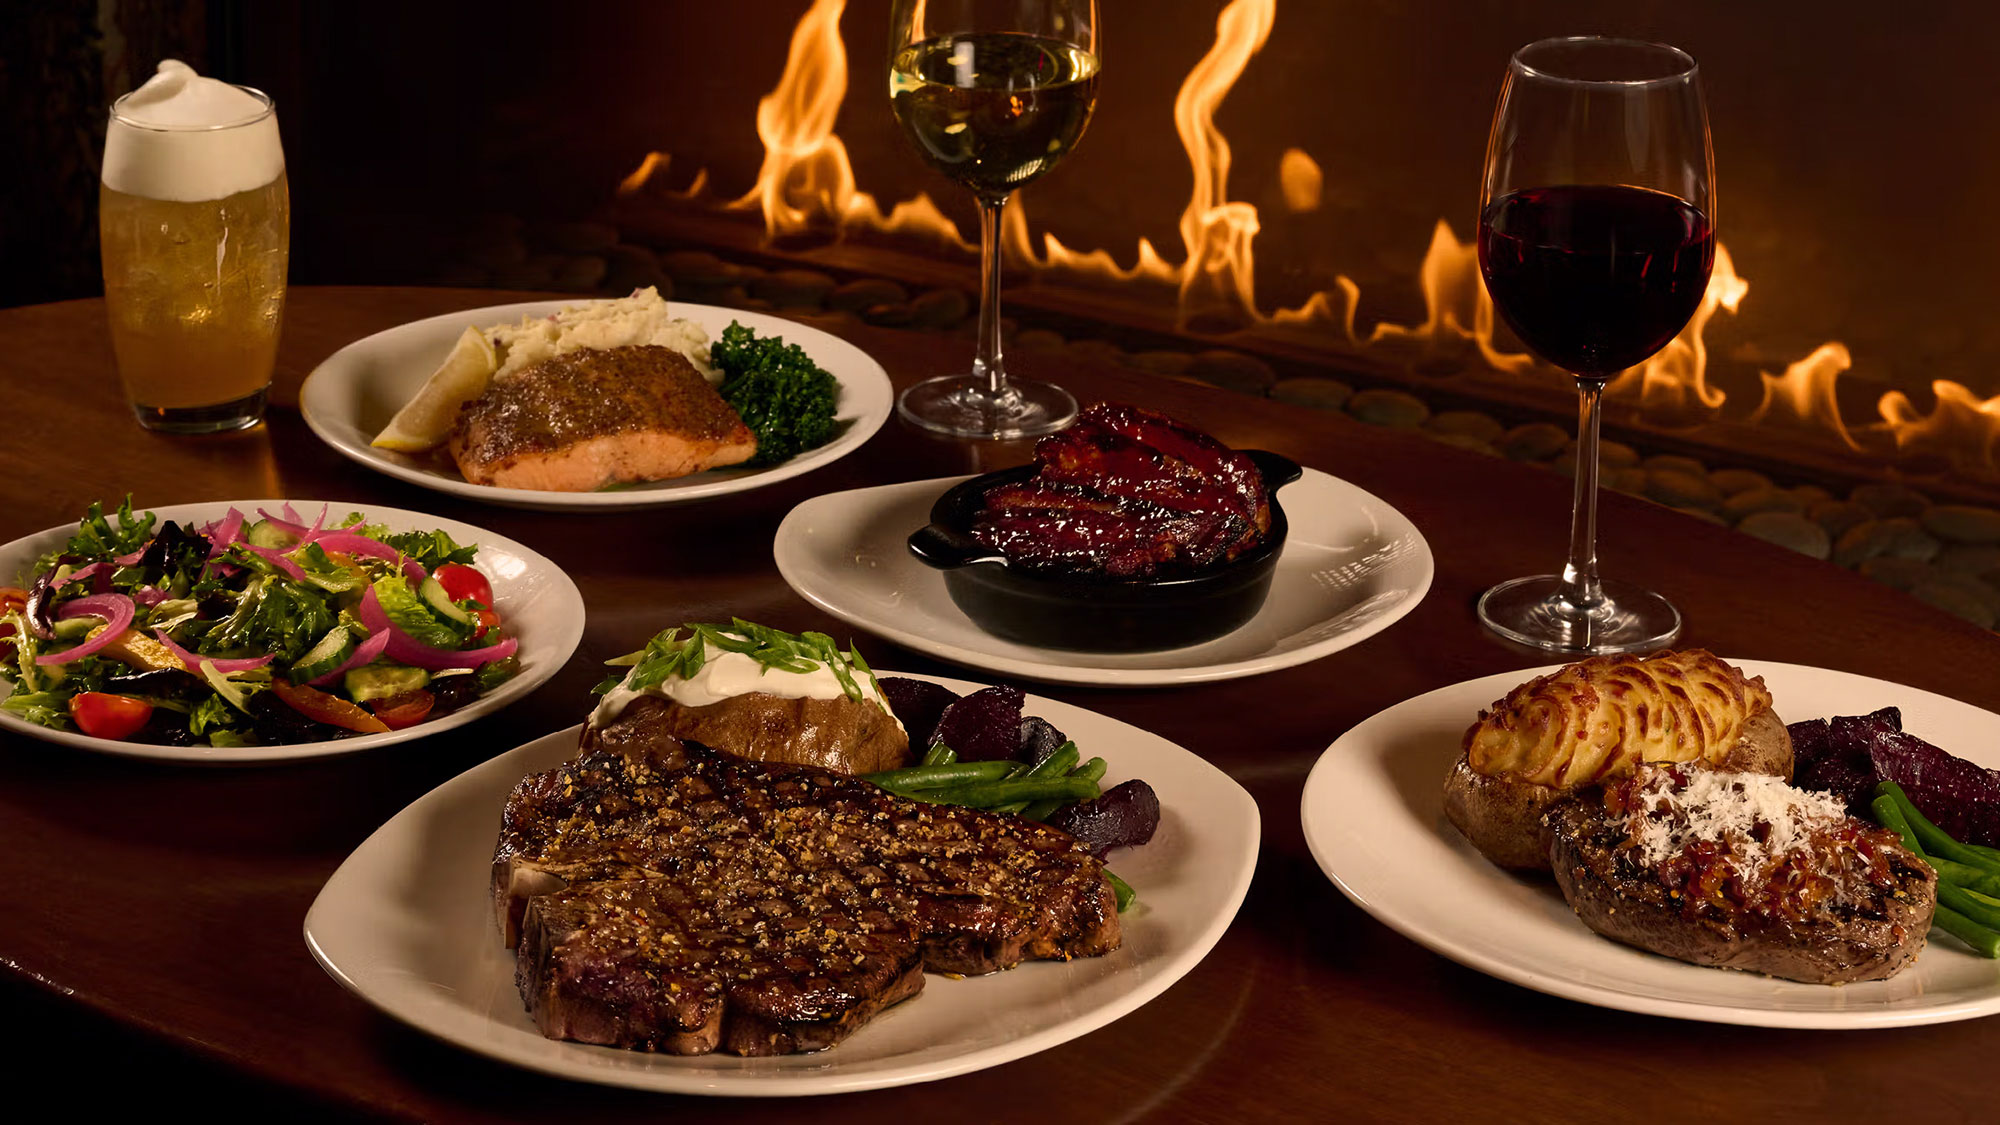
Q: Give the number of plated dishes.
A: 5